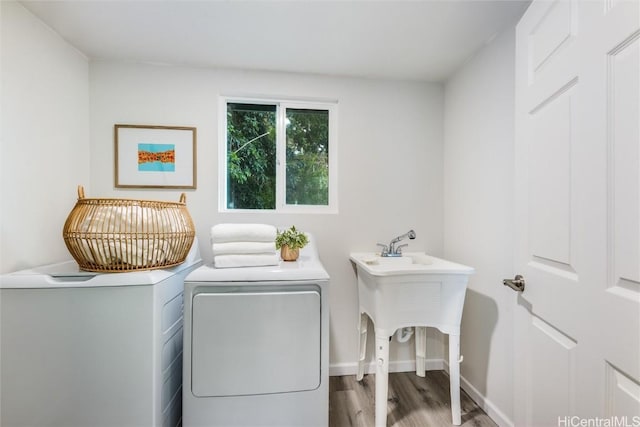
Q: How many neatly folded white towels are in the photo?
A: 3